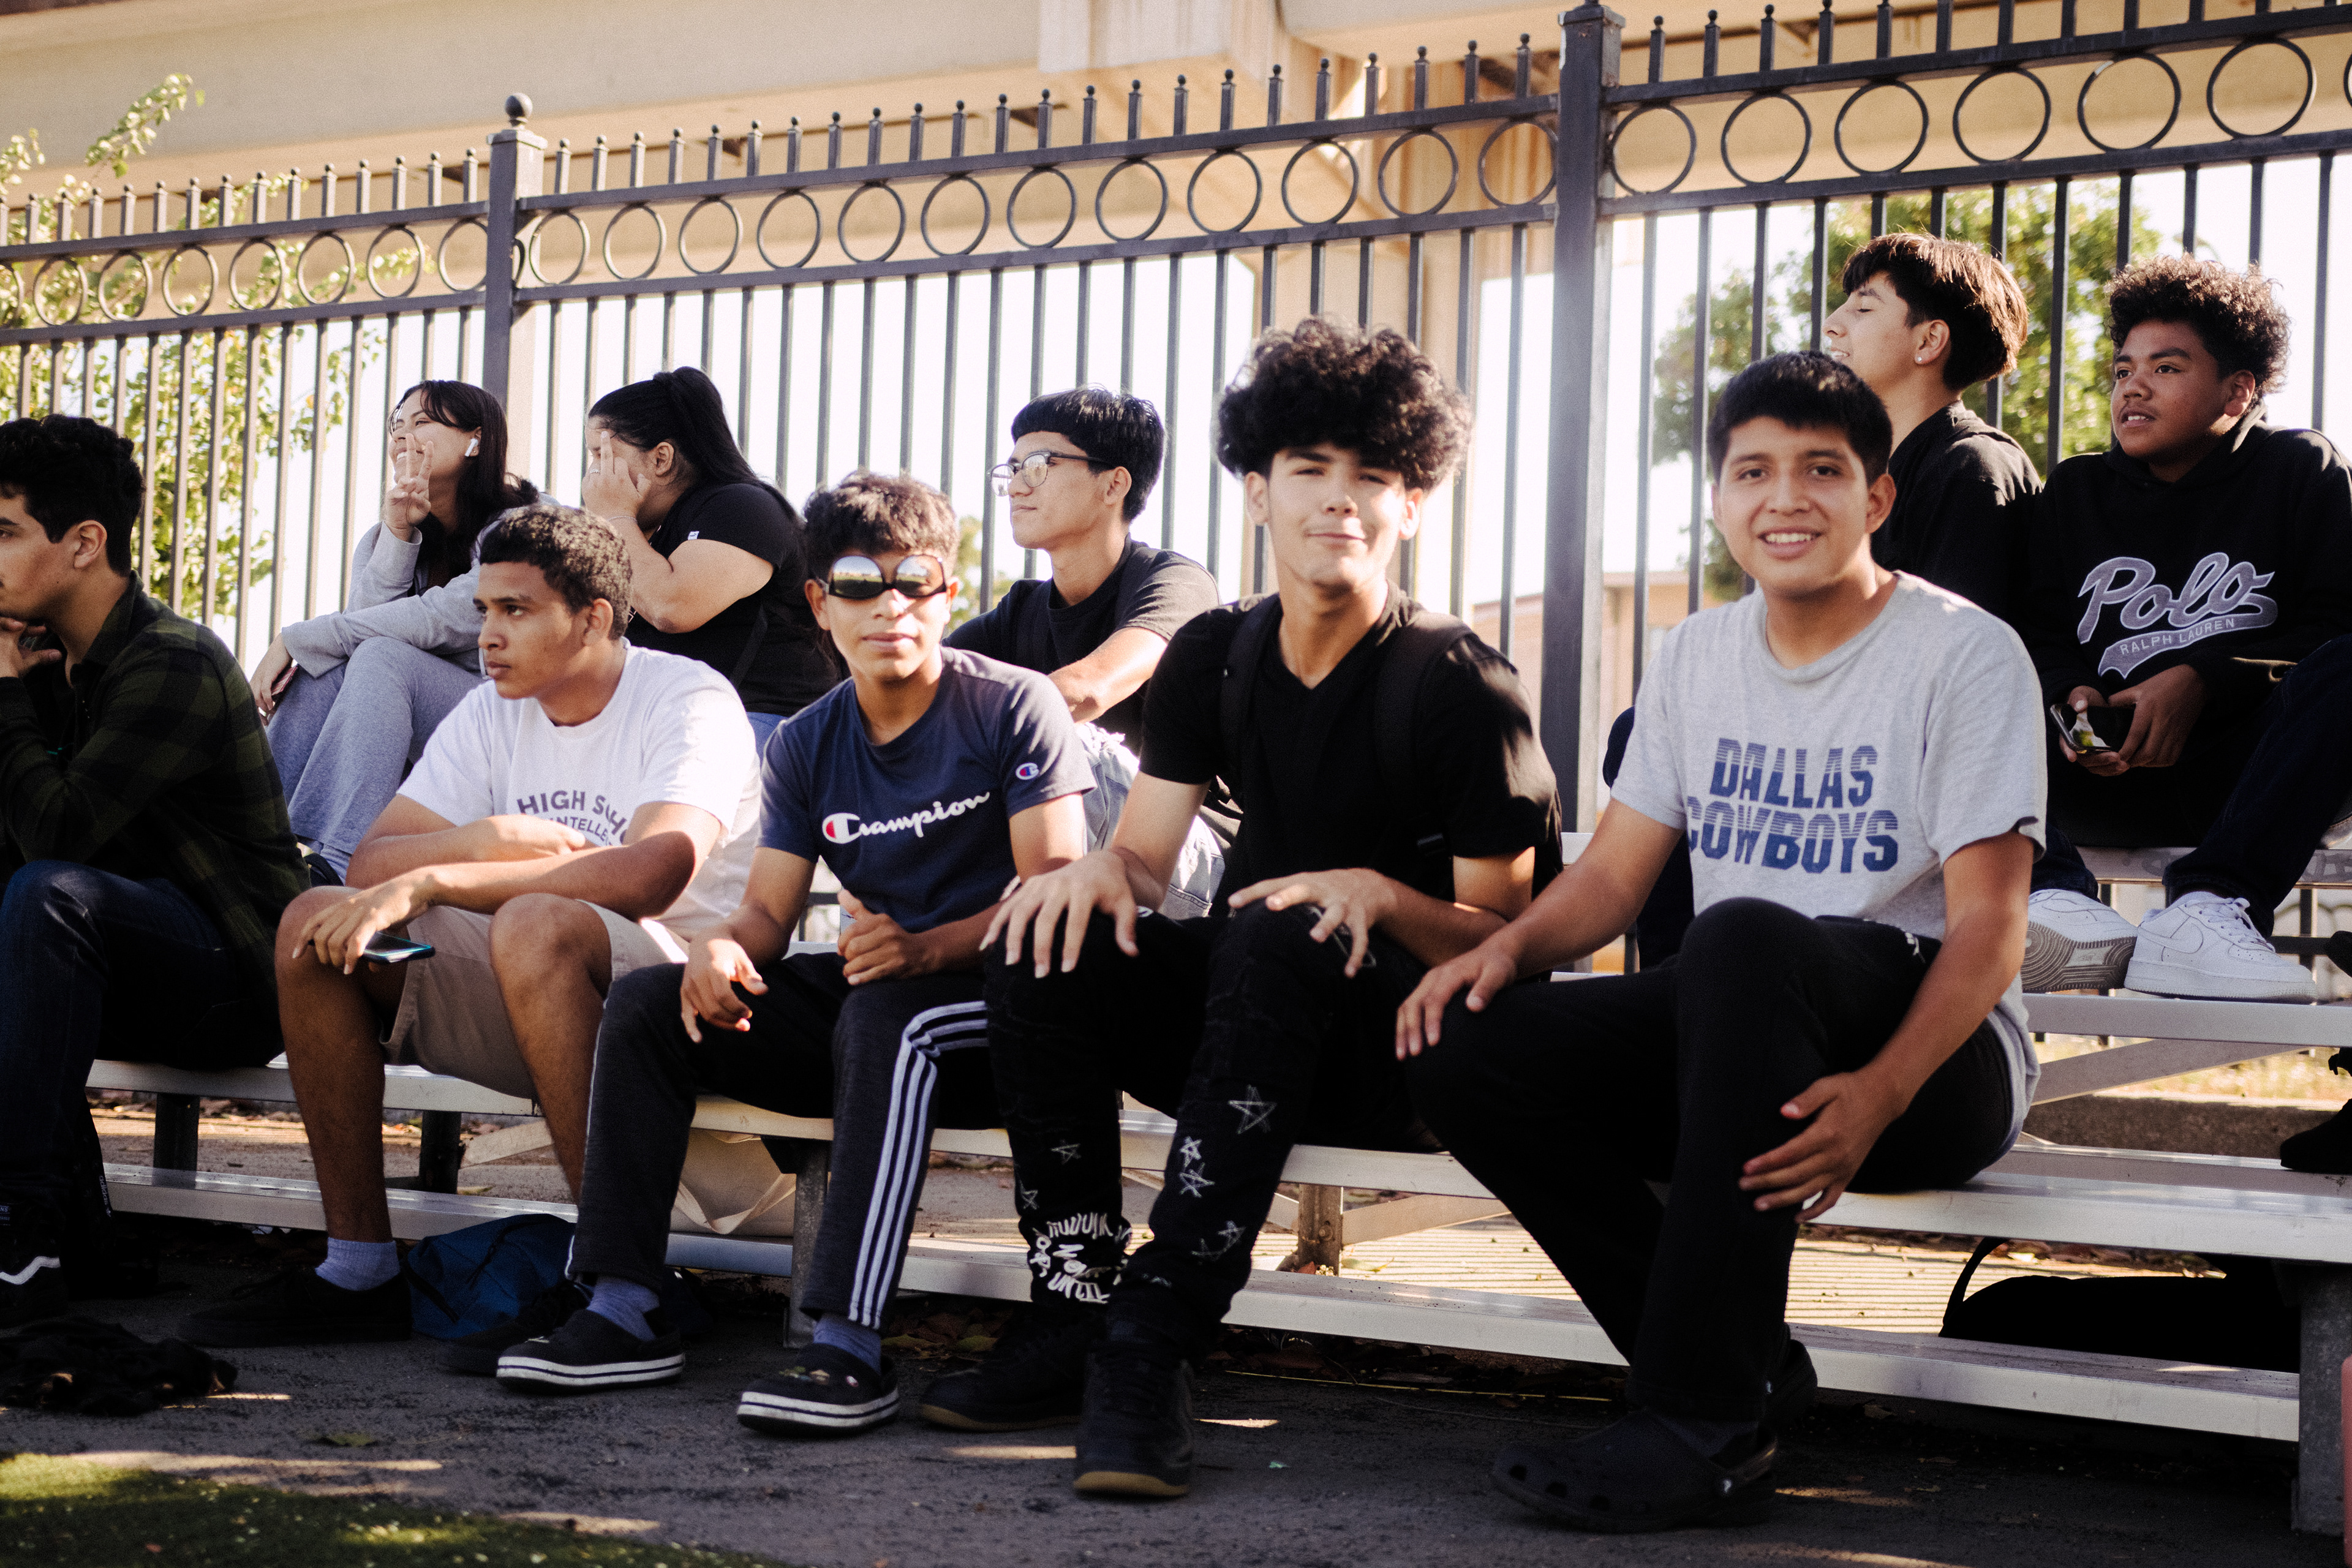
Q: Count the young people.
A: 10